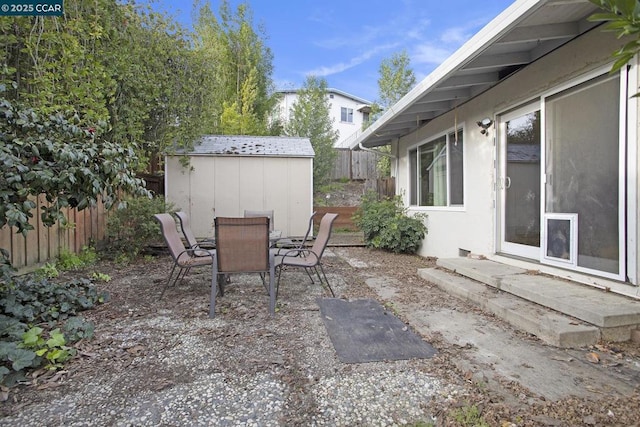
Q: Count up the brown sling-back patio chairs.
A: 6